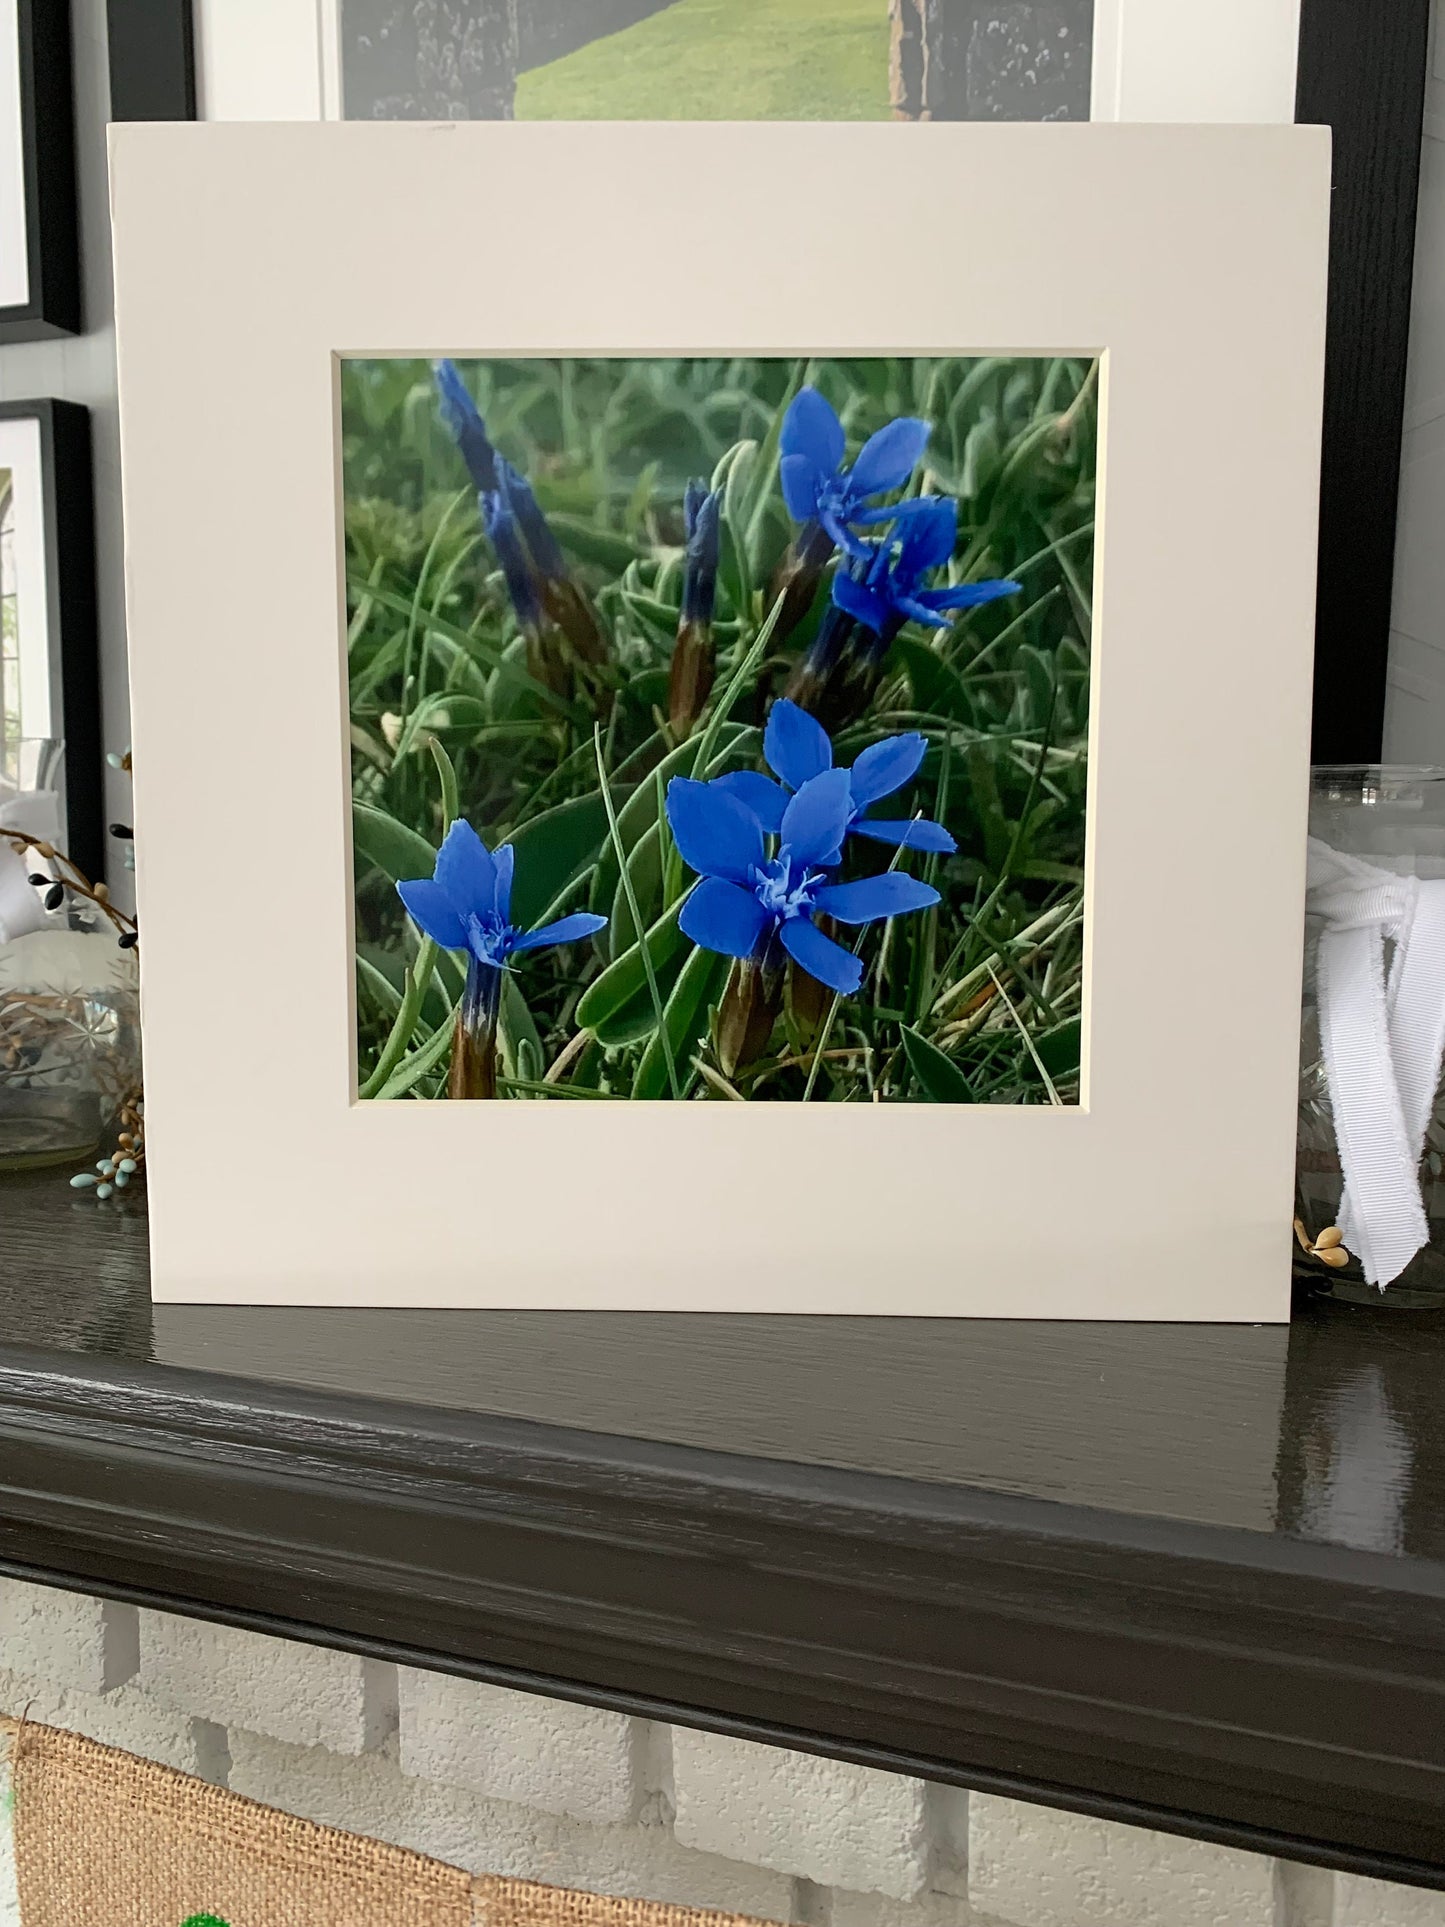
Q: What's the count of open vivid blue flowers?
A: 5